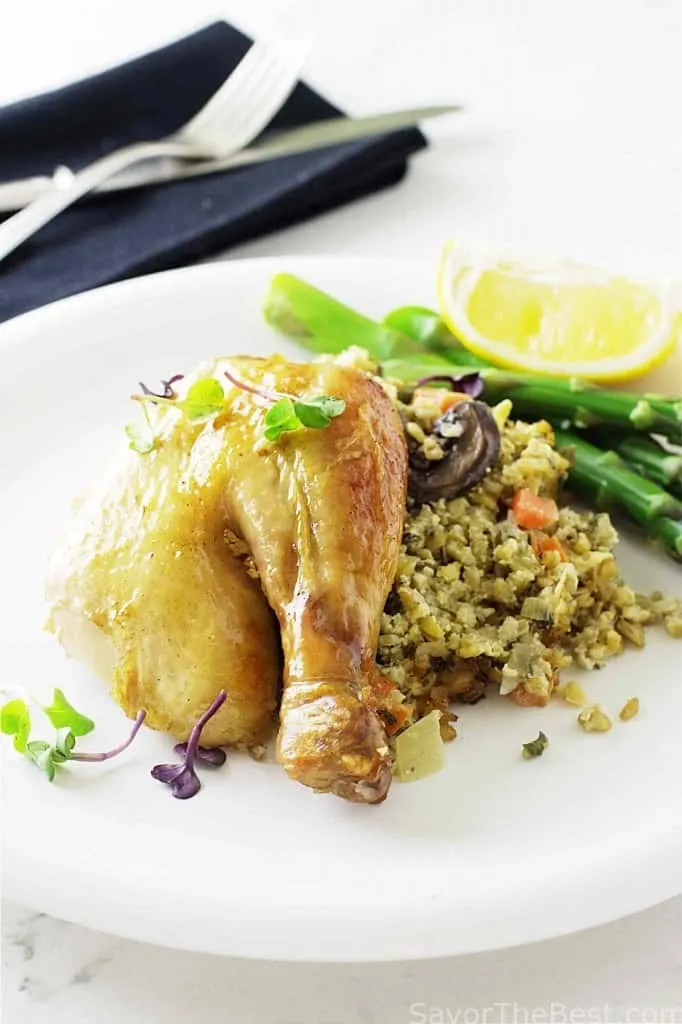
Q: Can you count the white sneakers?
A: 0